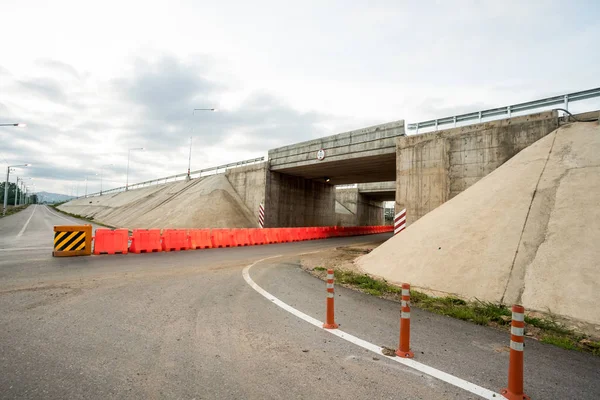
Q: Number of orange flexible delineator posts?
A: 3